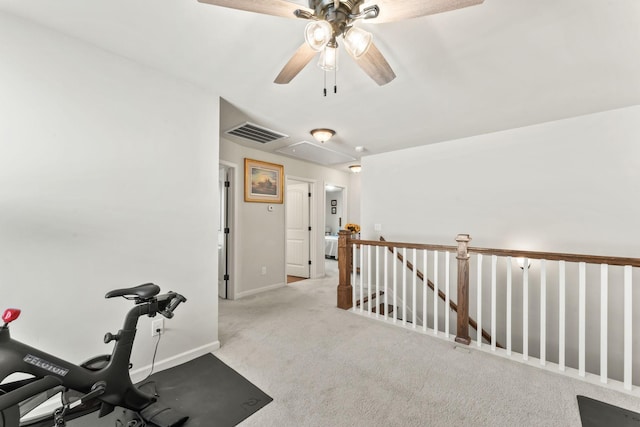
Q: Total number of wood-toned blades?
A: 4